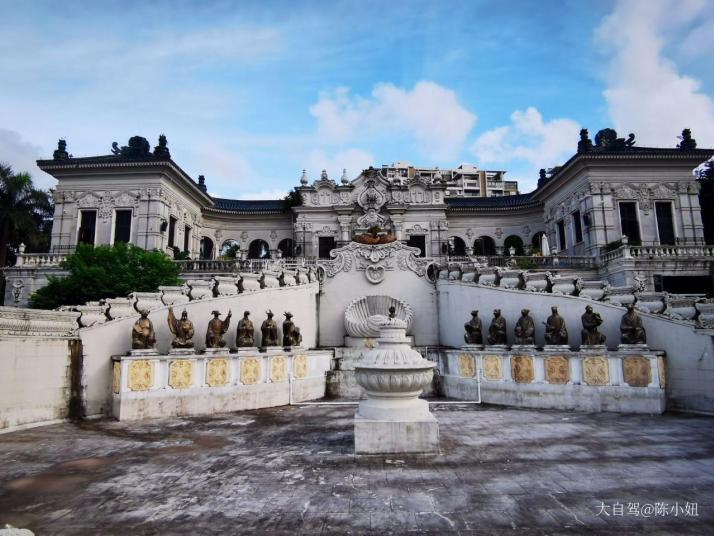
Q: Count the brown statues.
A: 12